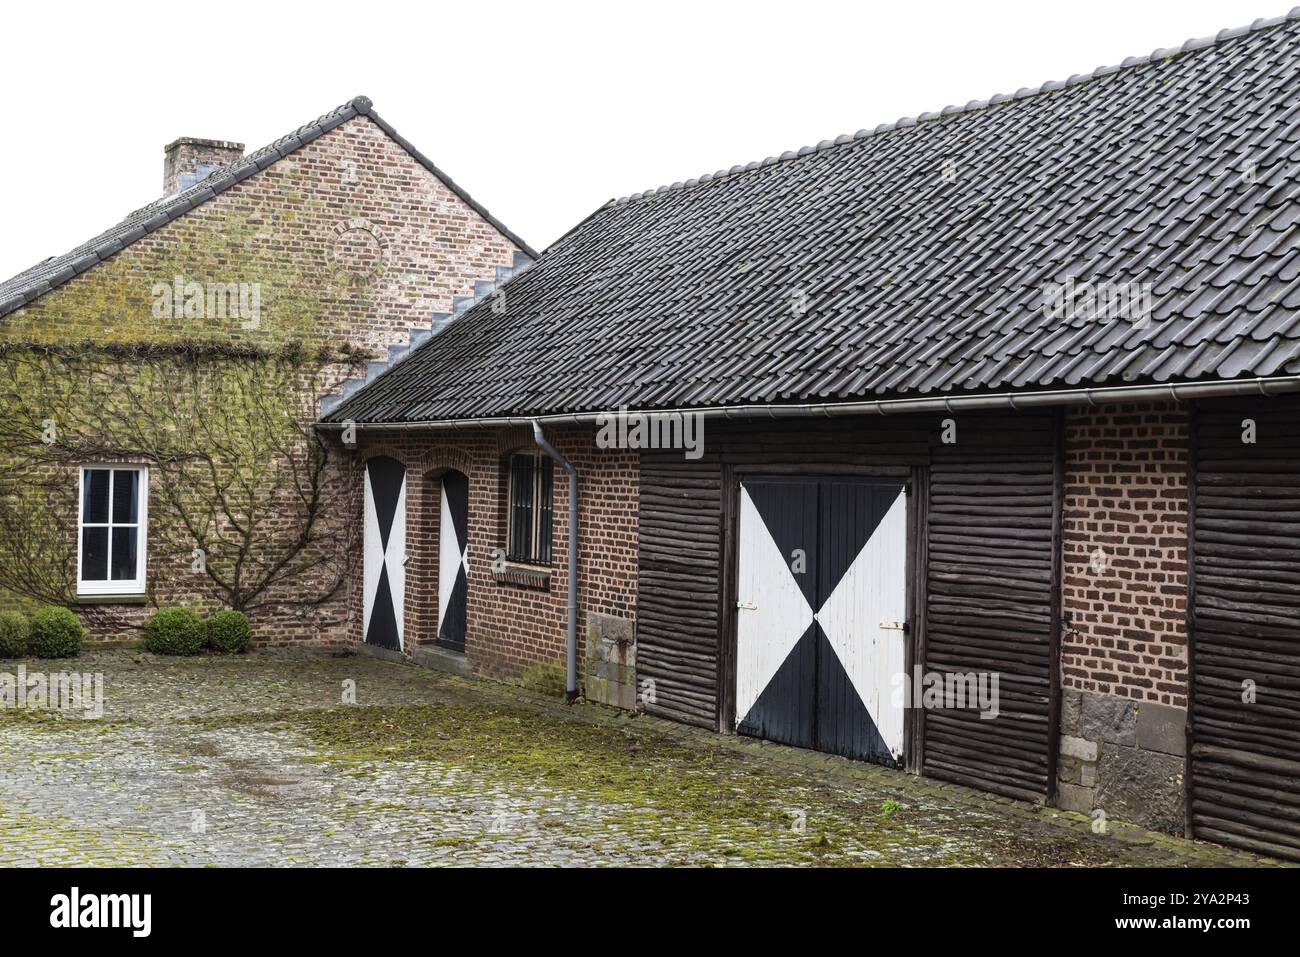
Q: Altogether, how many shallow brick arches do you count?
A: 3